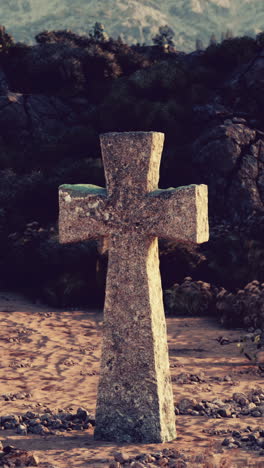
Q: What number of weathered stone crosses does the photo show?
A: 1